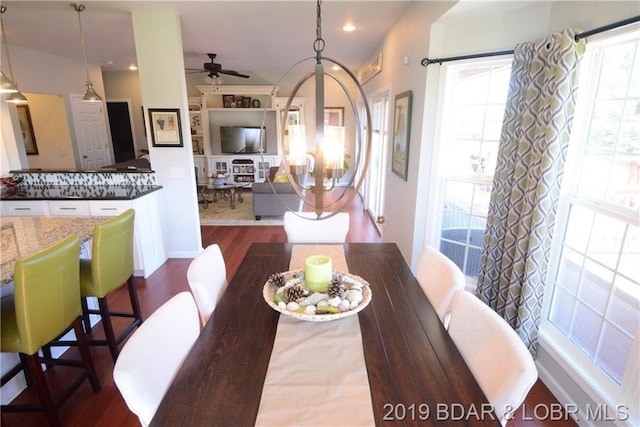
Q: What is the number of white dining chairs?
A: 5